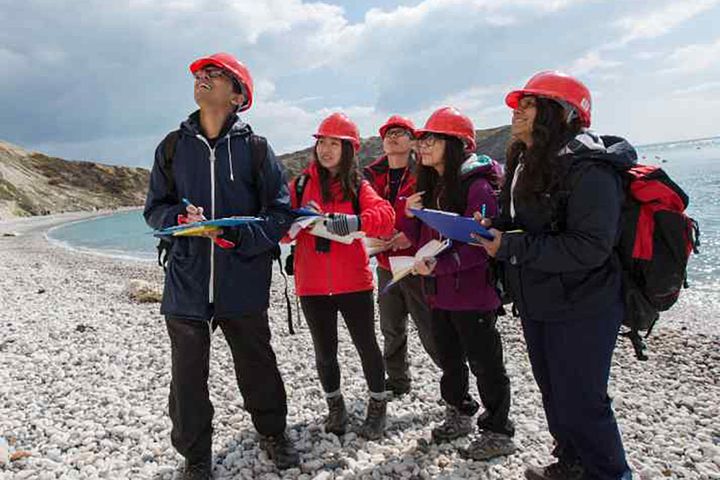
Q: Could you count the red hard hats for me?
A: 5